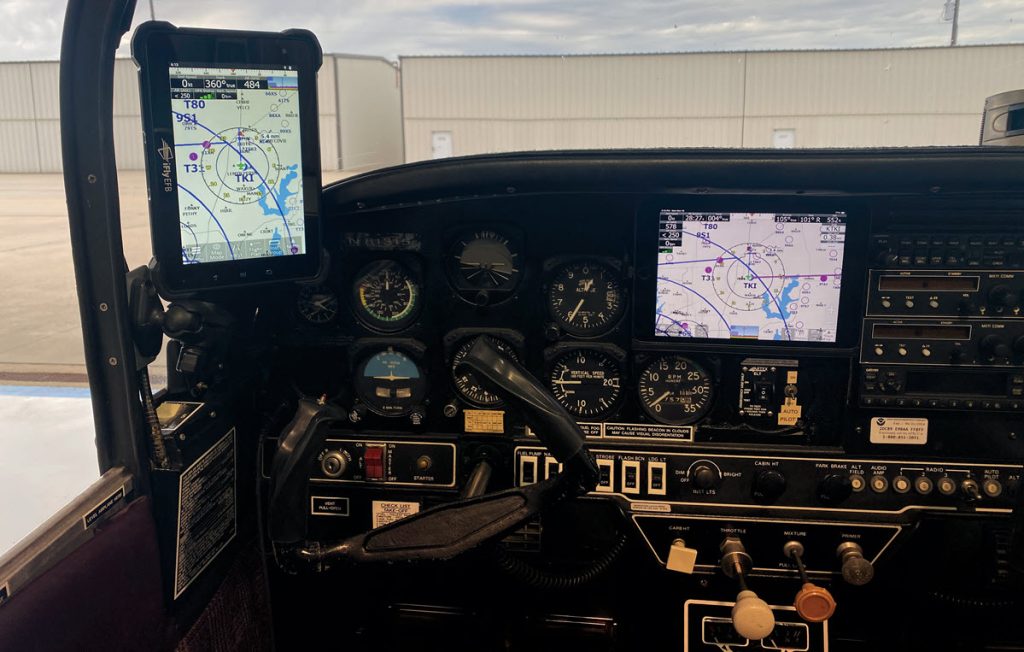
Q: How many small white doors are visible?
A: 2